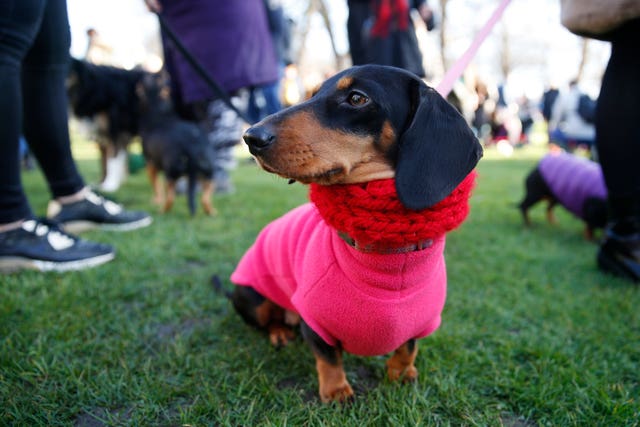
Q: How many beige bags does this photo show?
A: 1